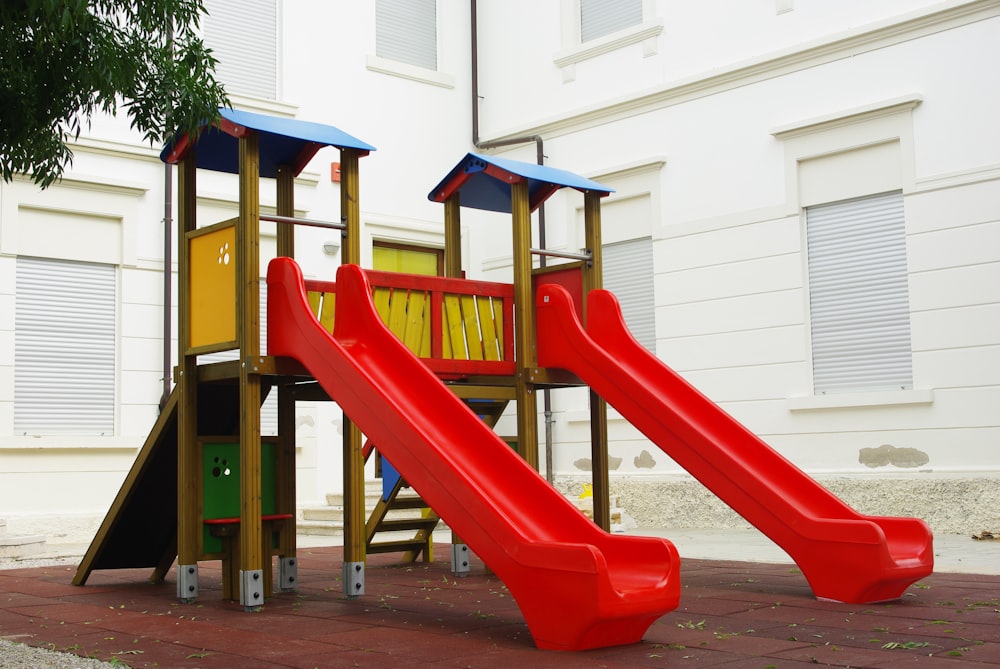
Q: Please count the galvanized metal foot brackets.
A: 5